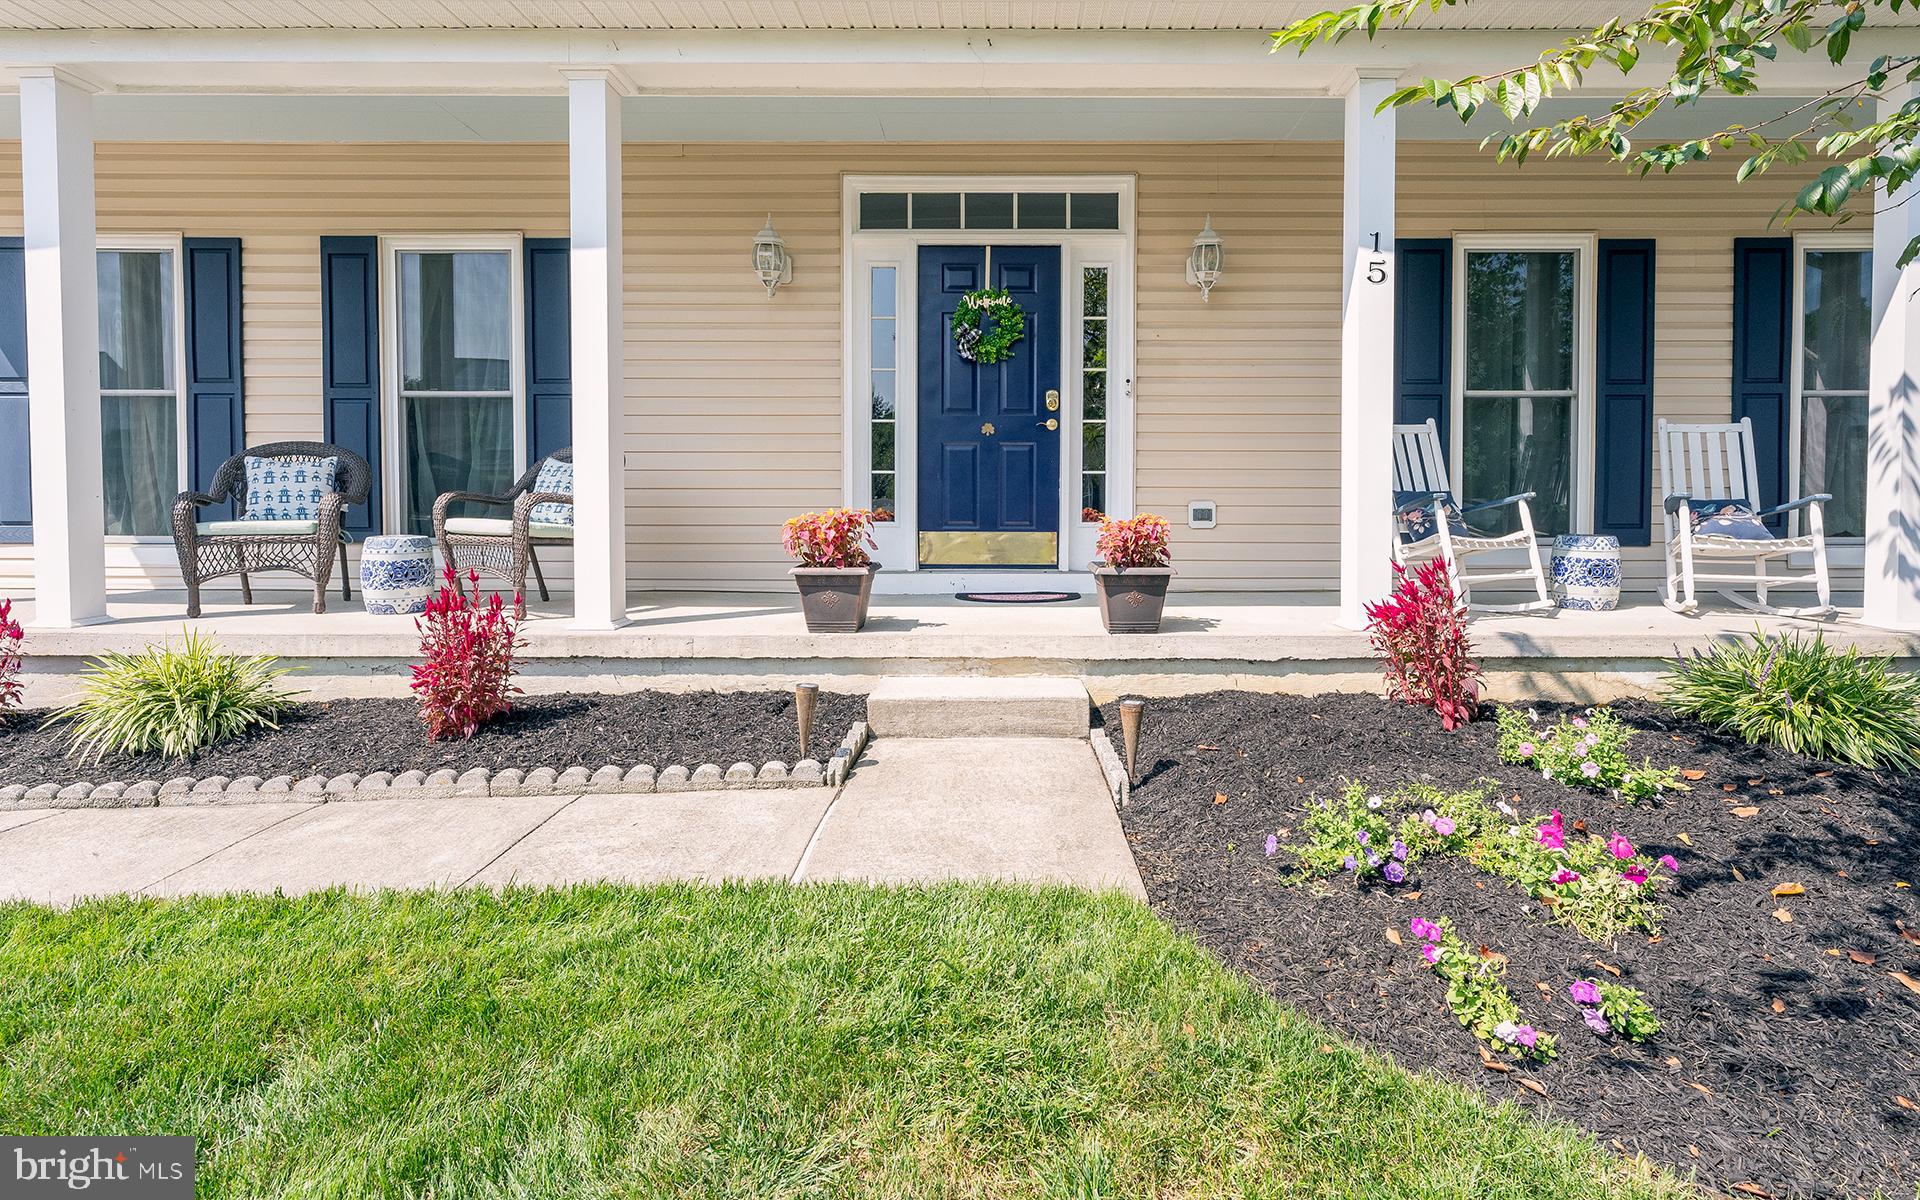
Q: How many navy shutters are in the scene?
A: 7